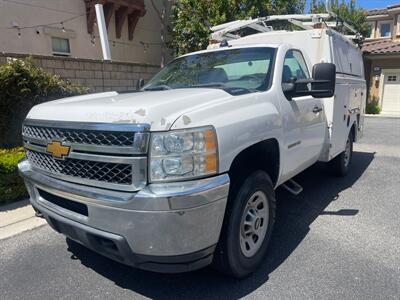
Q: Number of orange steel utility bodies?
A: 0